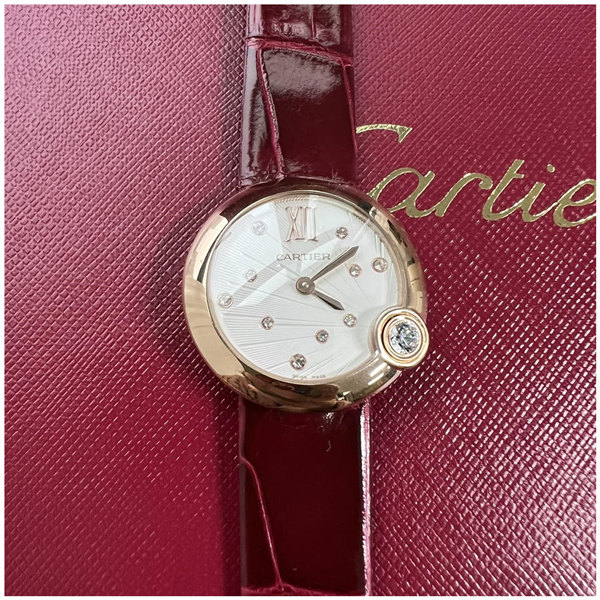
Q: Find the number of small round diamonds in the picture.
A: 10